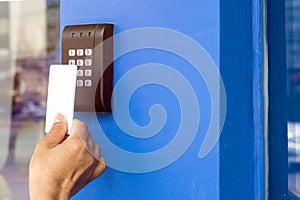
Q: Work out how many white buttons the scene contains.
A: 10